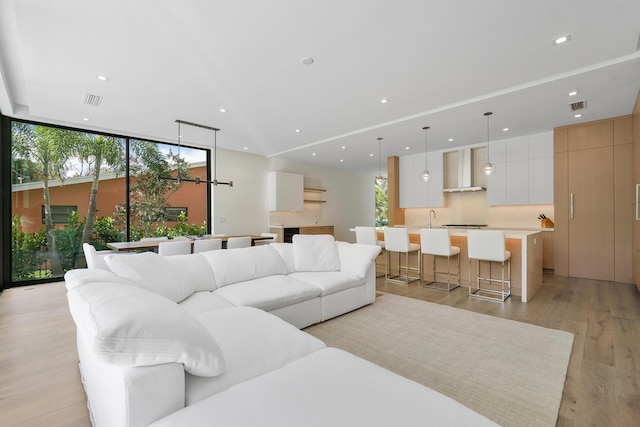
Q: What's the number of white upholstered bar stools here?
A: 4